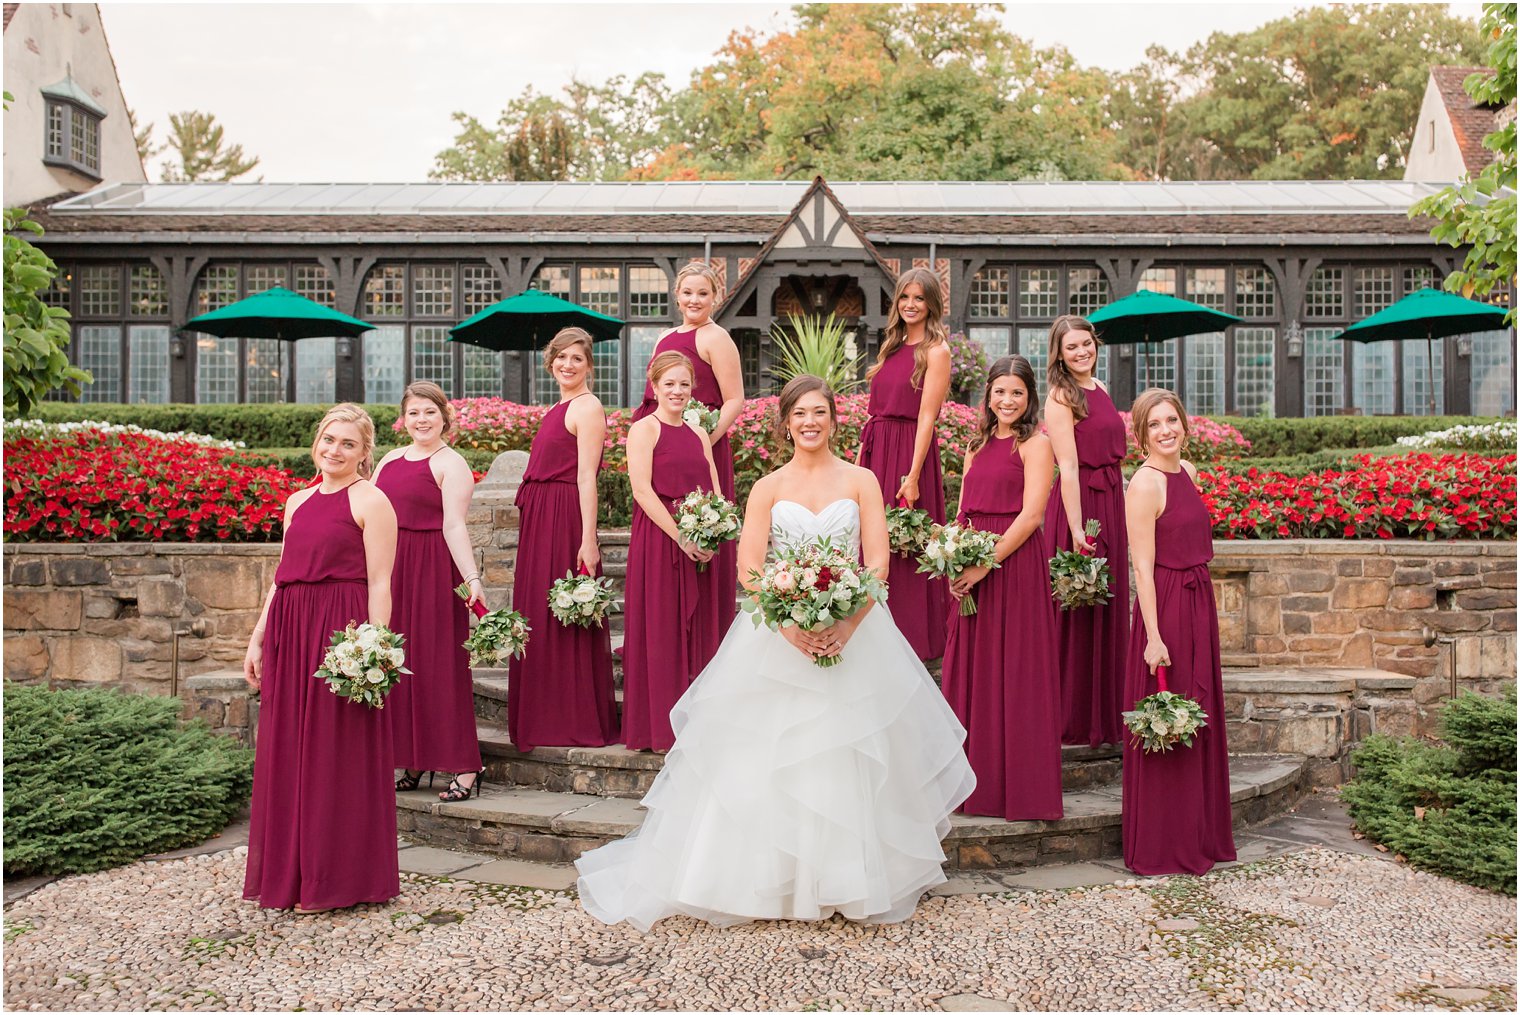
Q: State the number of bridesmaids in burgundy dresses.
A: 9